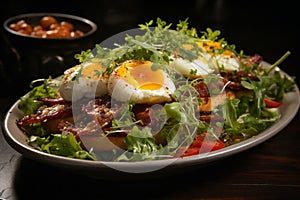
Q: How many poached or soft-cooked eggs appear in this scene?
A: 4